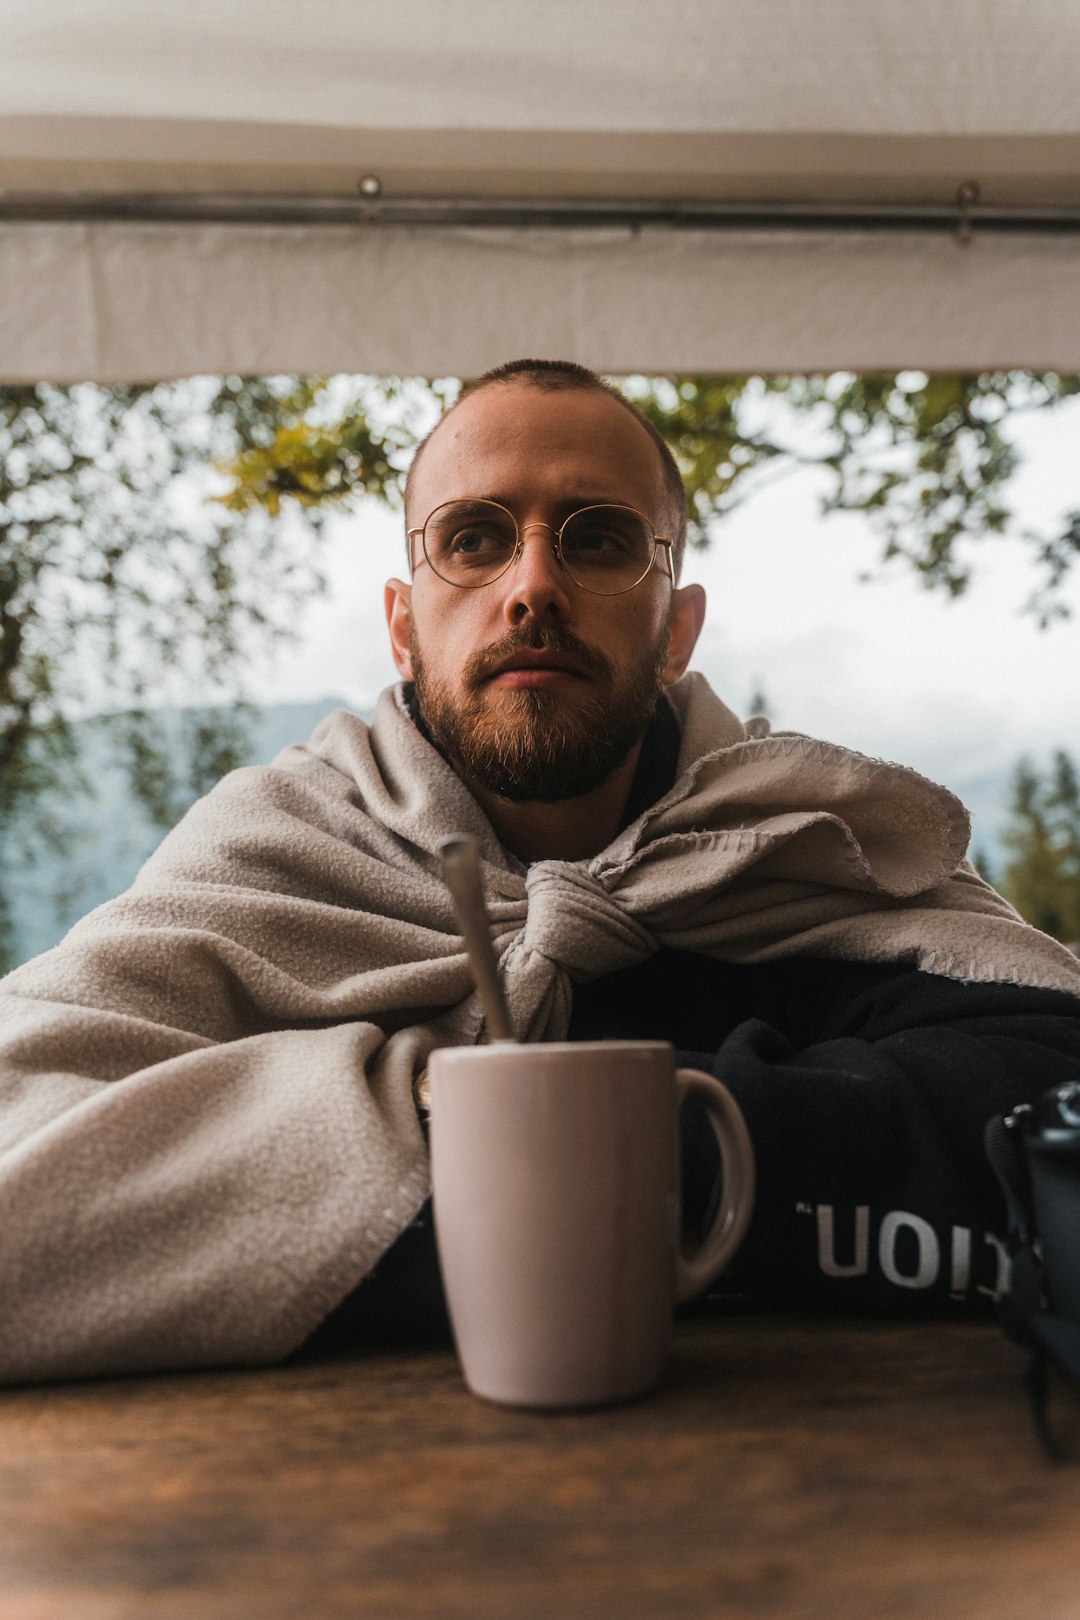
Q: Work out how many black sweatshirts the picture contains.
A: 1